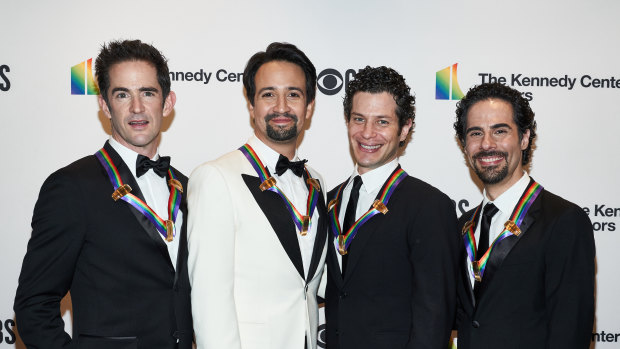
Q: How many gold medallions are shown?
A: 12